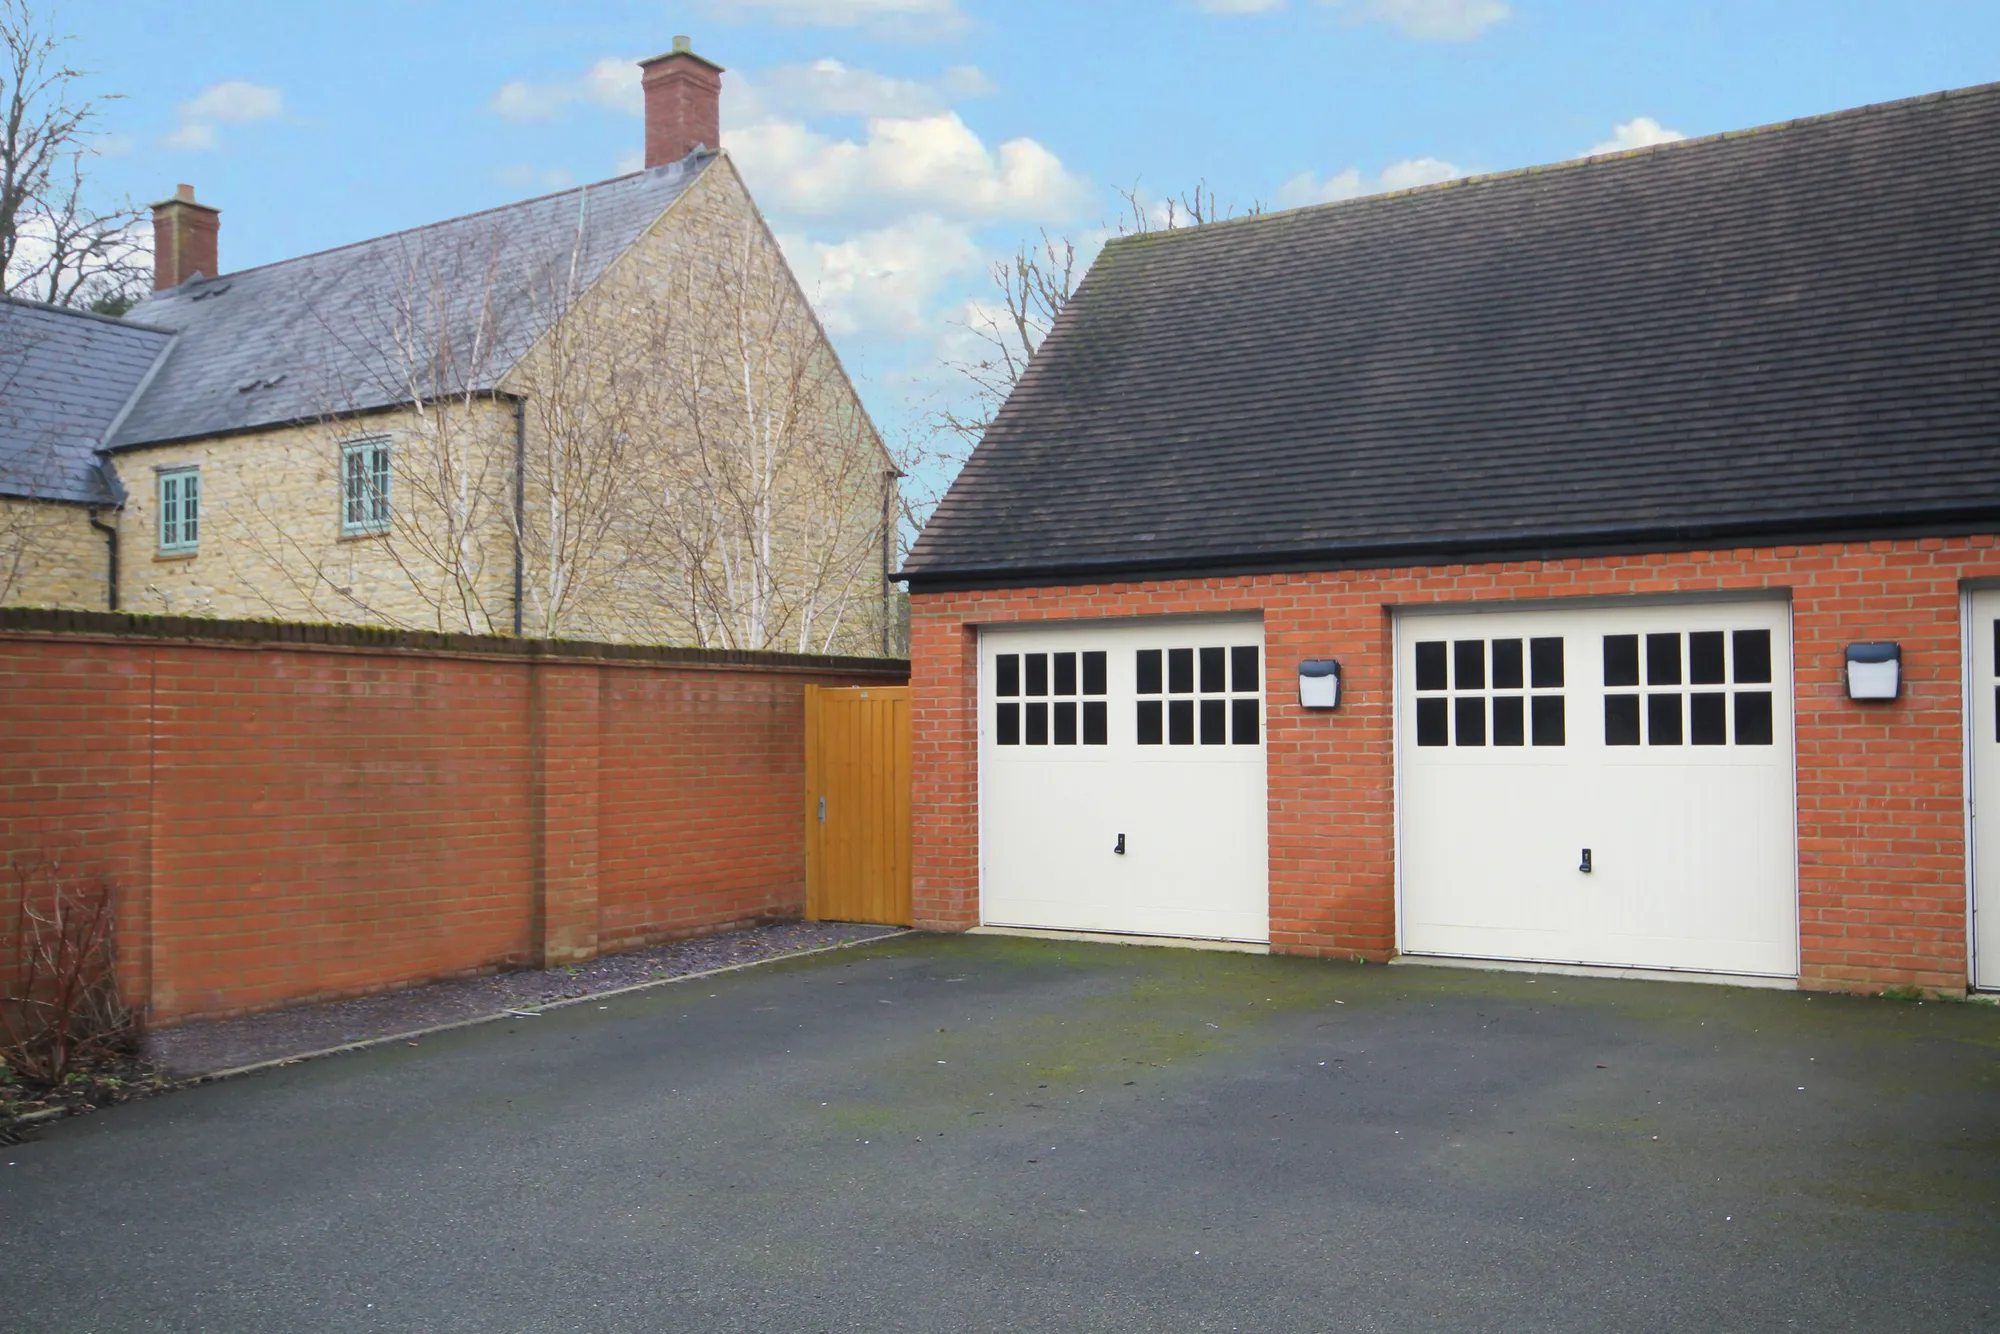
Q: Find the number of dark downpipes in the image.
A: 3